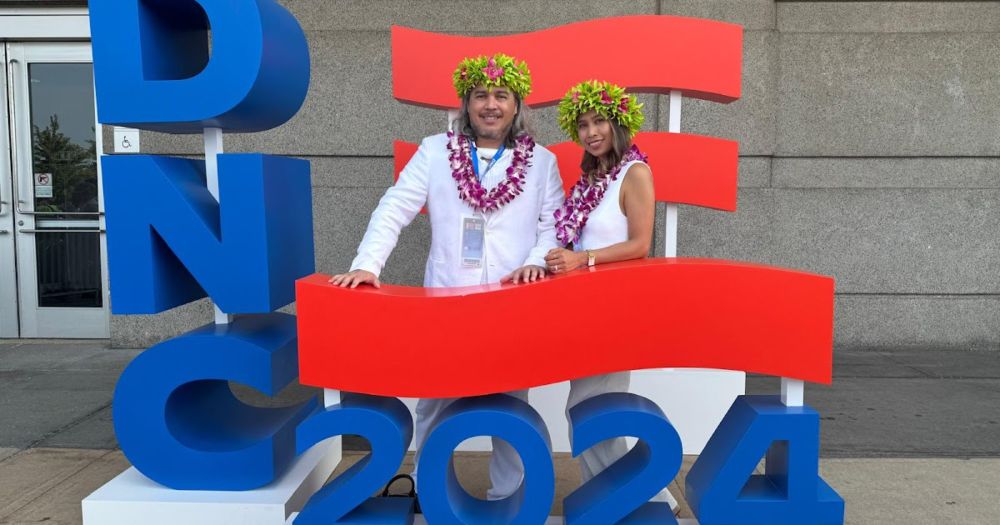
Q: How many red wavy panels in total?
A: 3